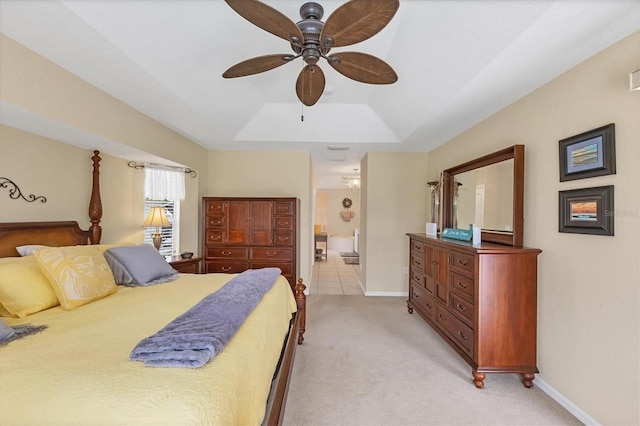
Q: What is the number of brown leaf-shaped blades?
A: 5